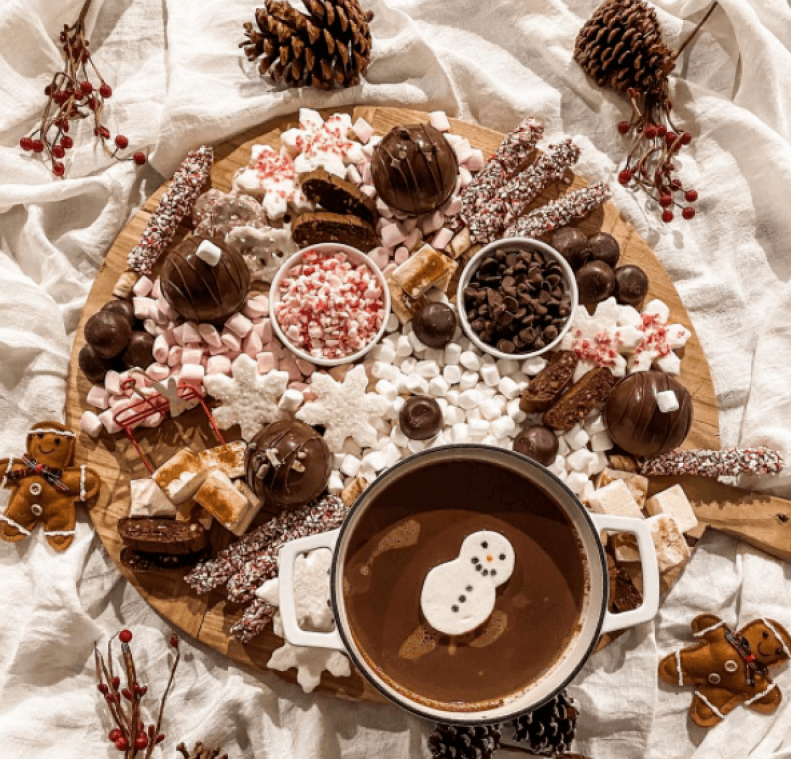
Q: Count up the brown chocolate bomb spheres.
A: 4